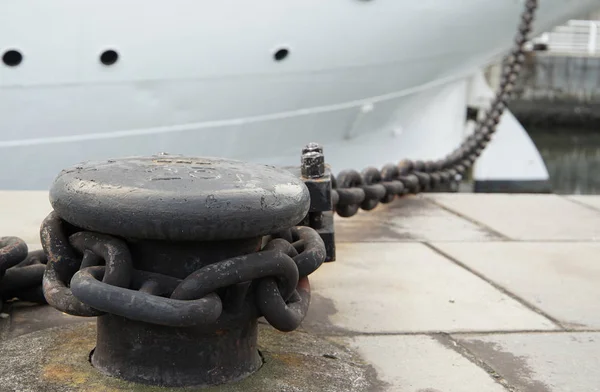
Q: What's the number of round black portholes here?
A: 3